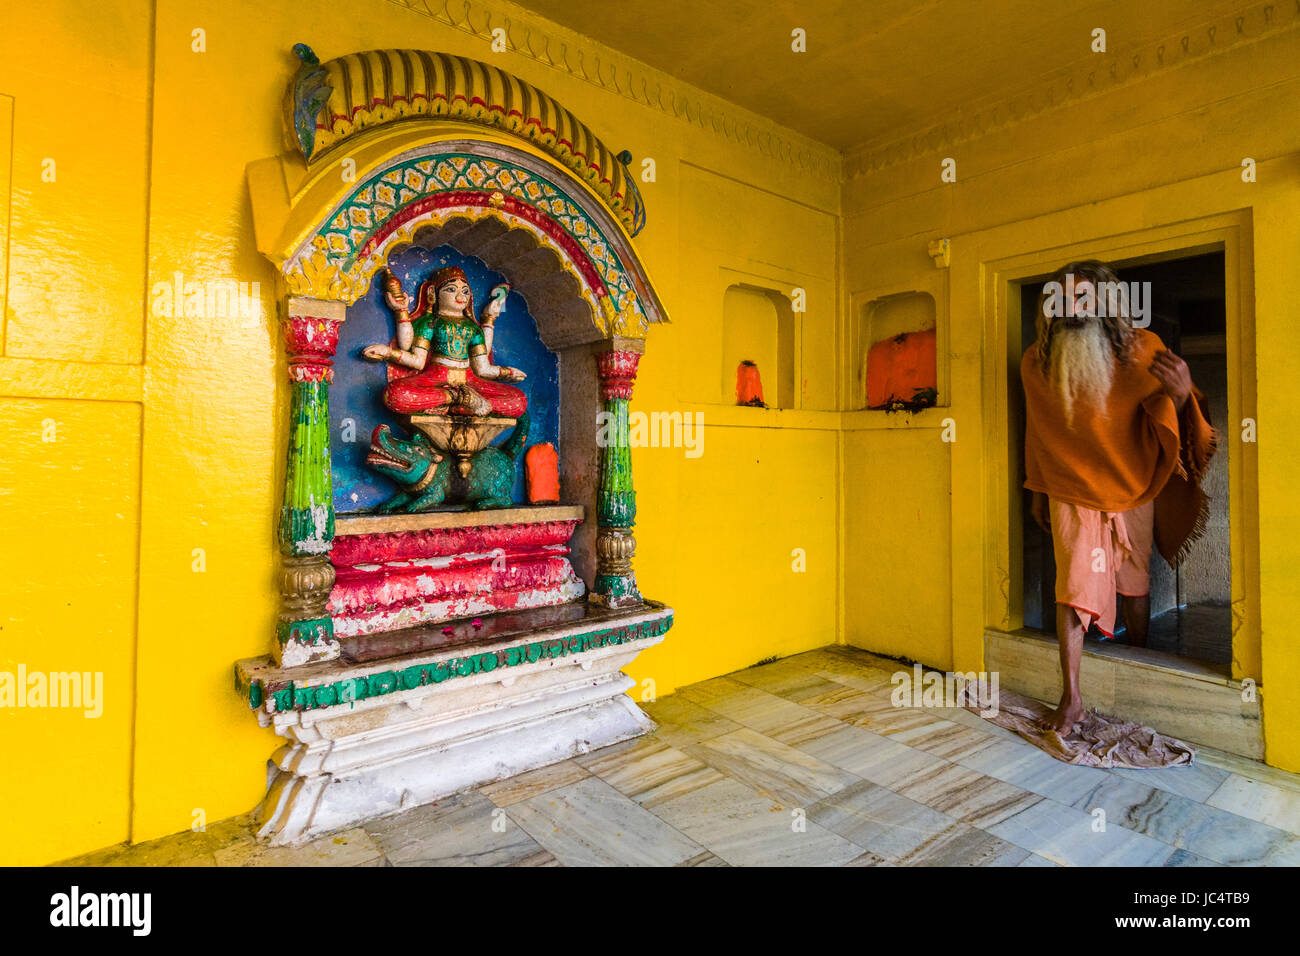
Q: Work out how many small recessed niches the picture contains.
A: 2